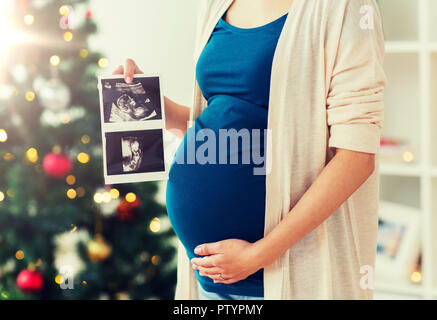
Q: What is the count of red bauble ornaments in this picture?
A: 3